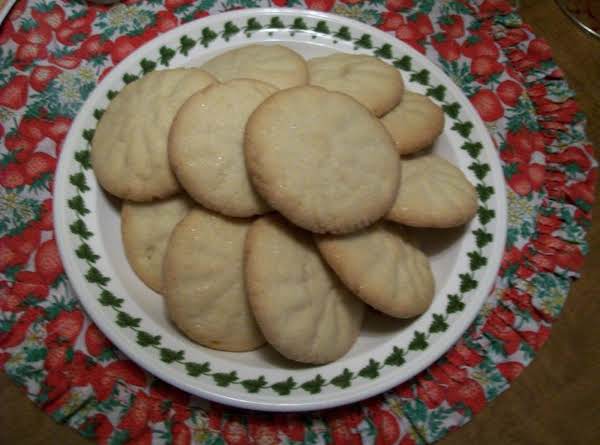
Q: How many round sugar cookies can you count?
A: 11